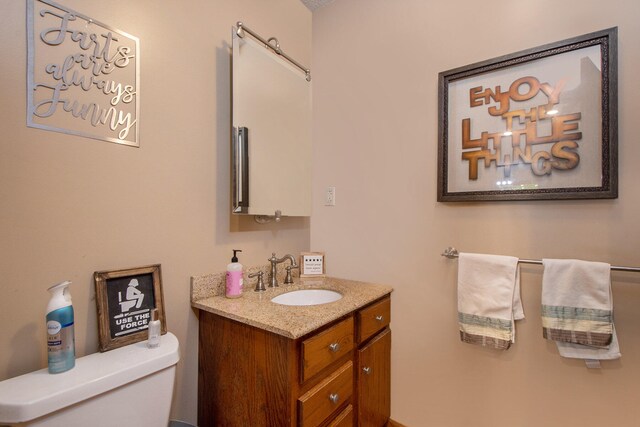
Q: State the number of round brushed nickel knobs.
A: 4